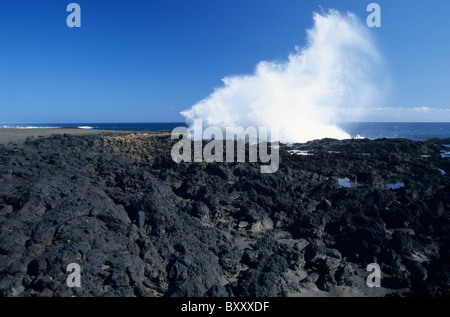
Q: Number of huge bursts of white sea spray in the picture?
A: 1